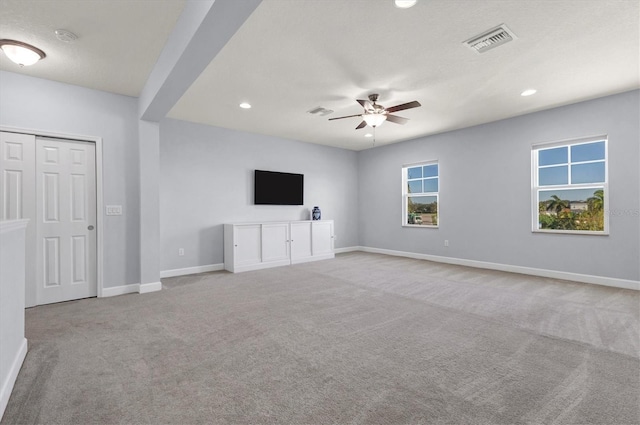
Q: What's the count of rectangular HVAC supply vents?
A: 2